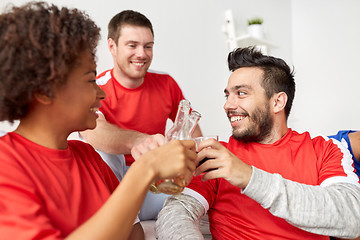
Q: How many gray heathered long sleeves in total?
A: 2